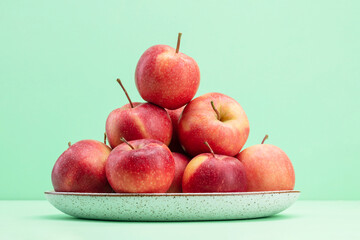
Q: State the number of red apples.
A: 9